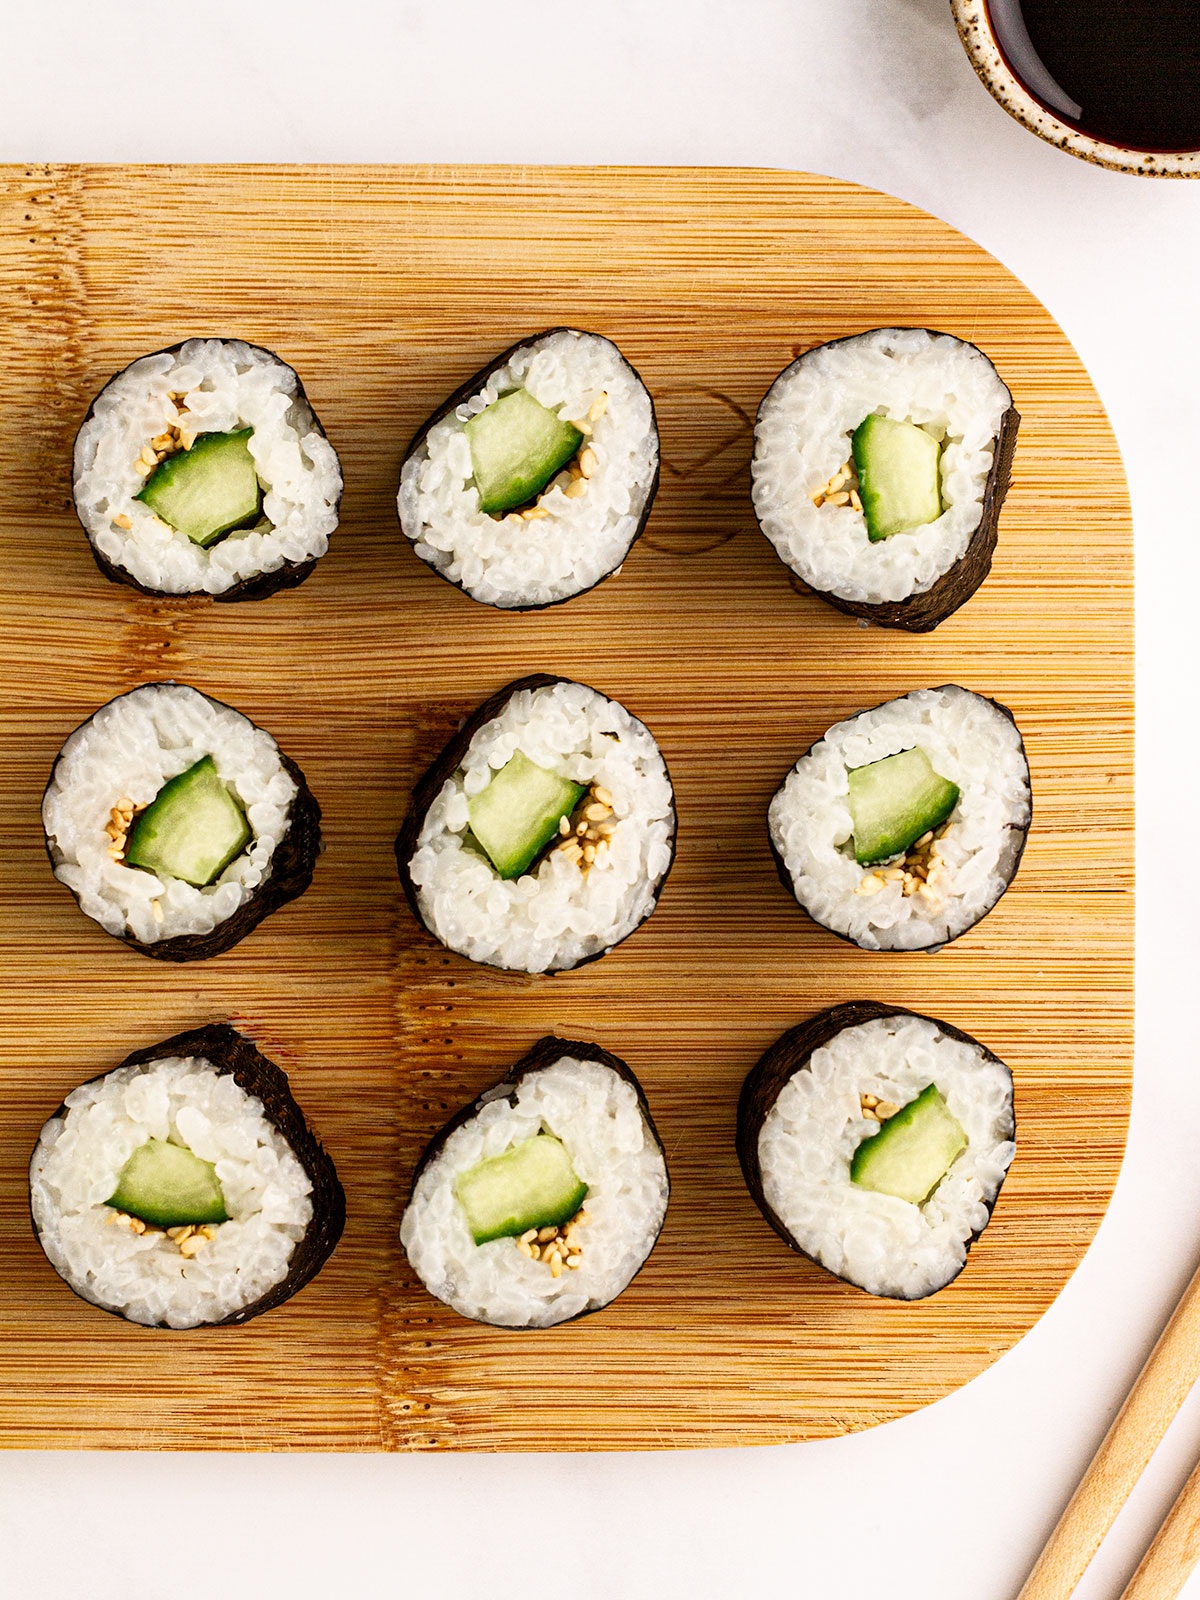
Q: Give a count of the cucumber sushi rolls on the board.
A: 9